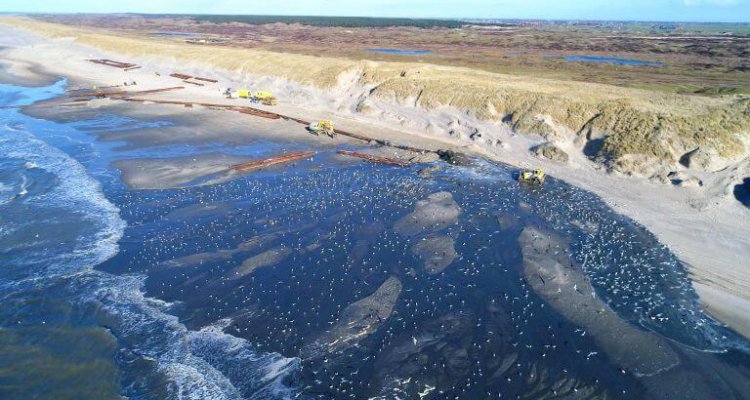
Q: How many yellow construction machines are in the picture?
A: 4